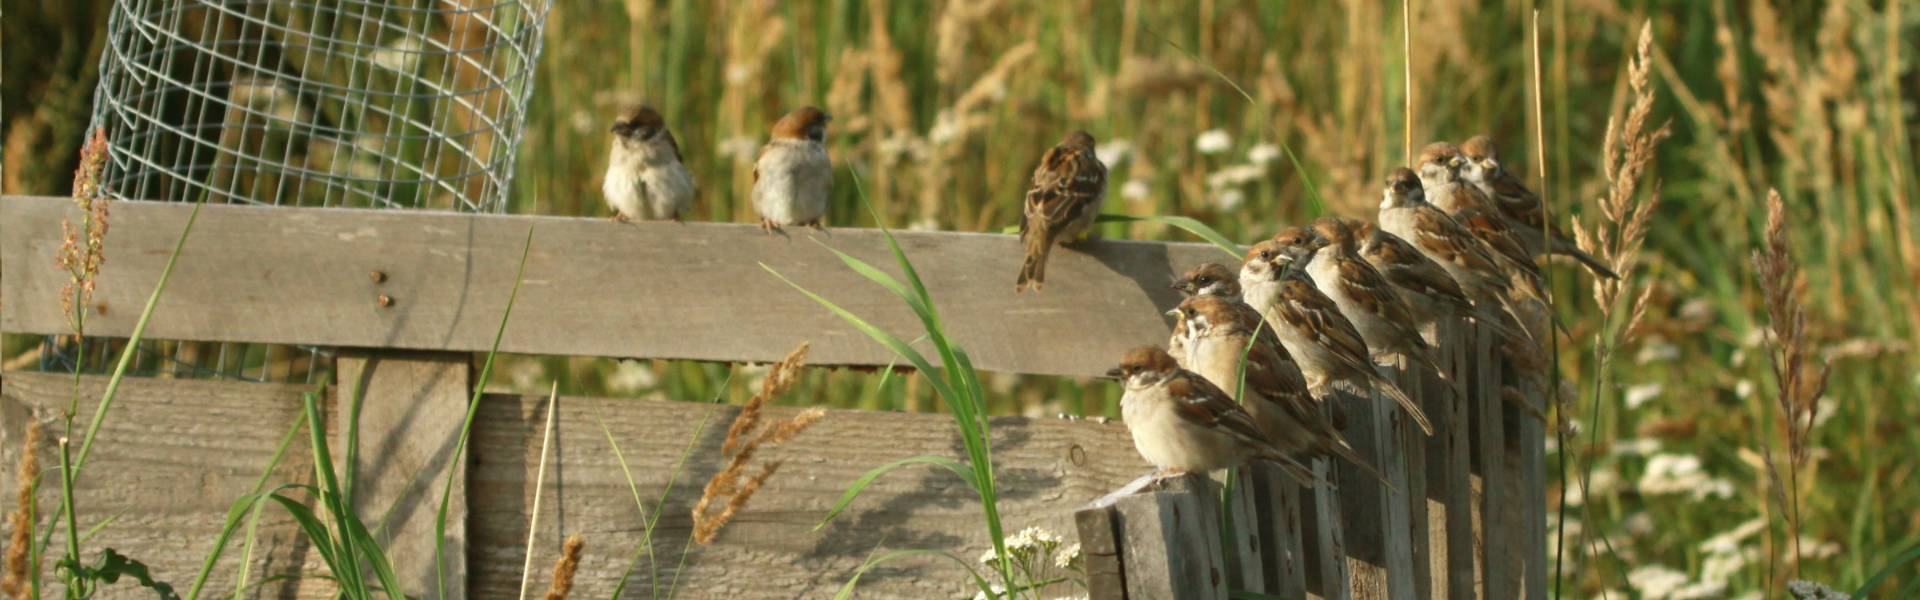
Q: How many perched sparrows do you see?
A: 13